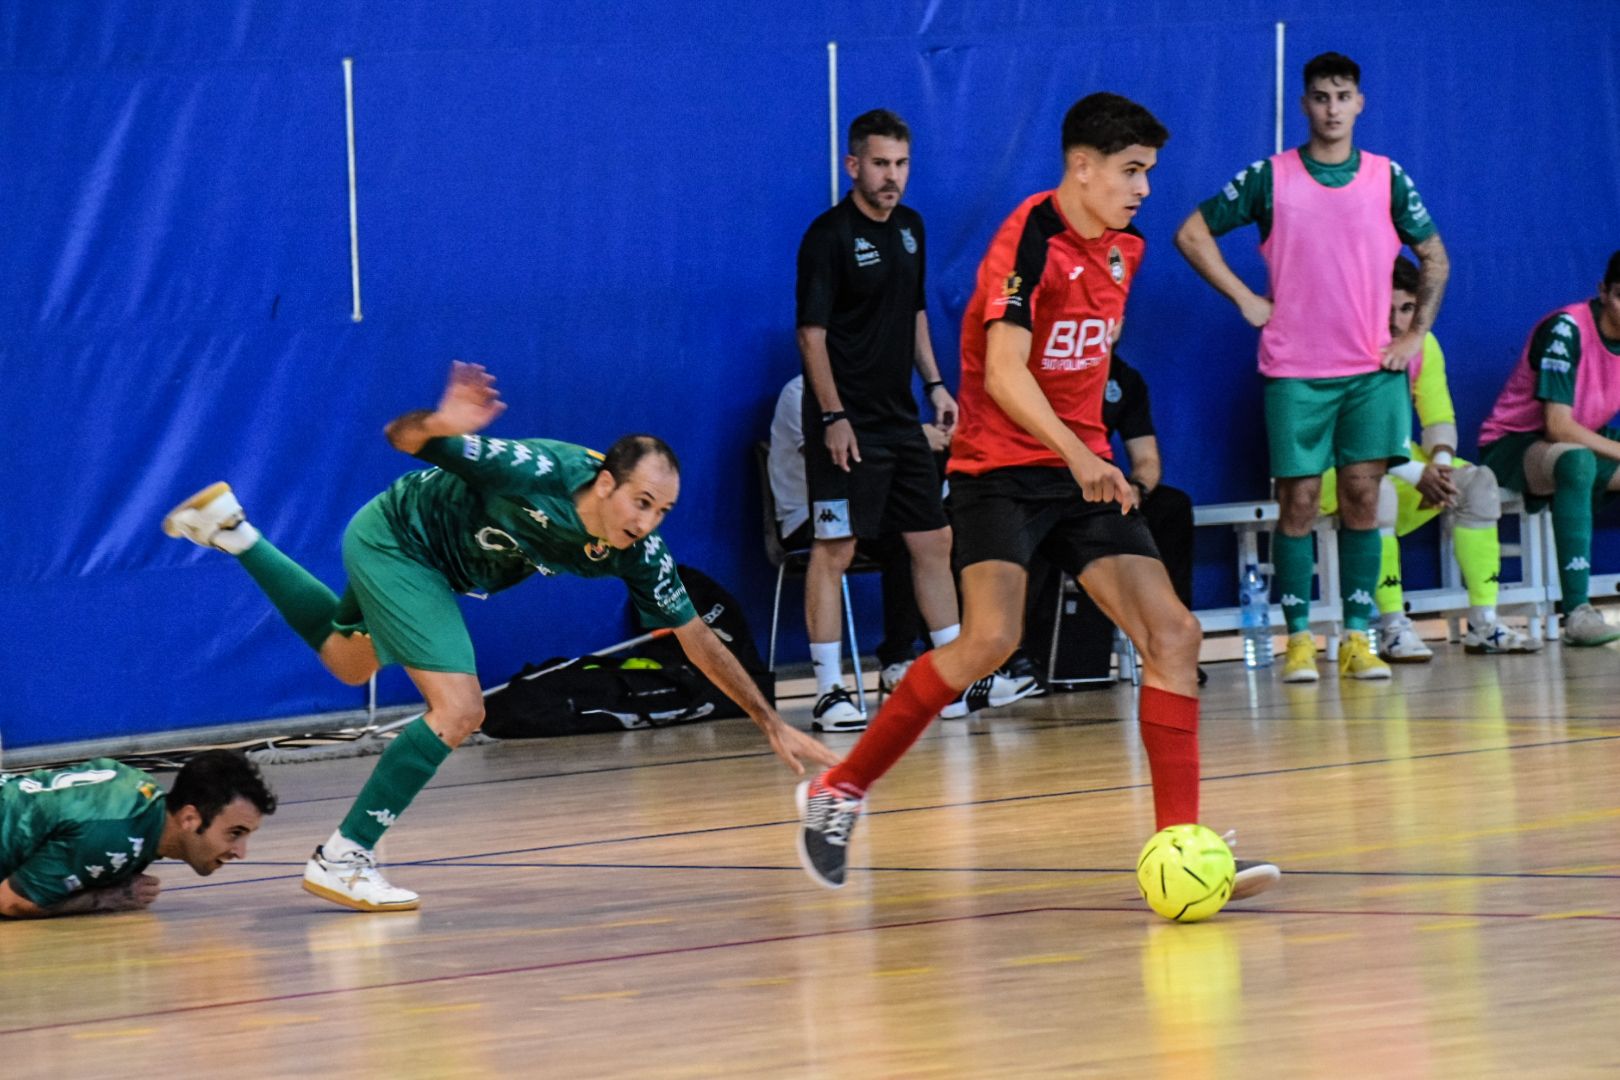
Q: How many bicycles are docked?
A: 0